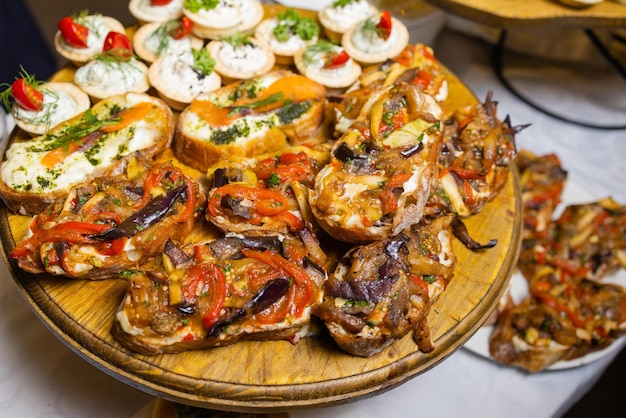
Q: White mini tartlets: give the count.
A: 13